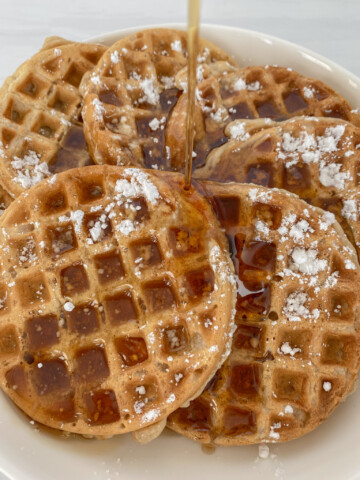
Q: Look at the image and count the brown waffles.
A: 6